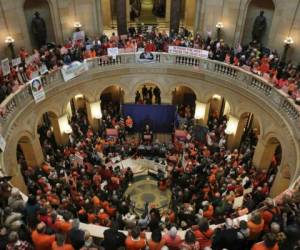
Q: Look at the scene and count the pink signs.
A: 2